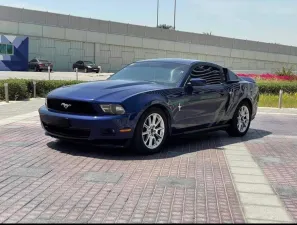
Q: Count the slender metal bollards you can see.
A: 5